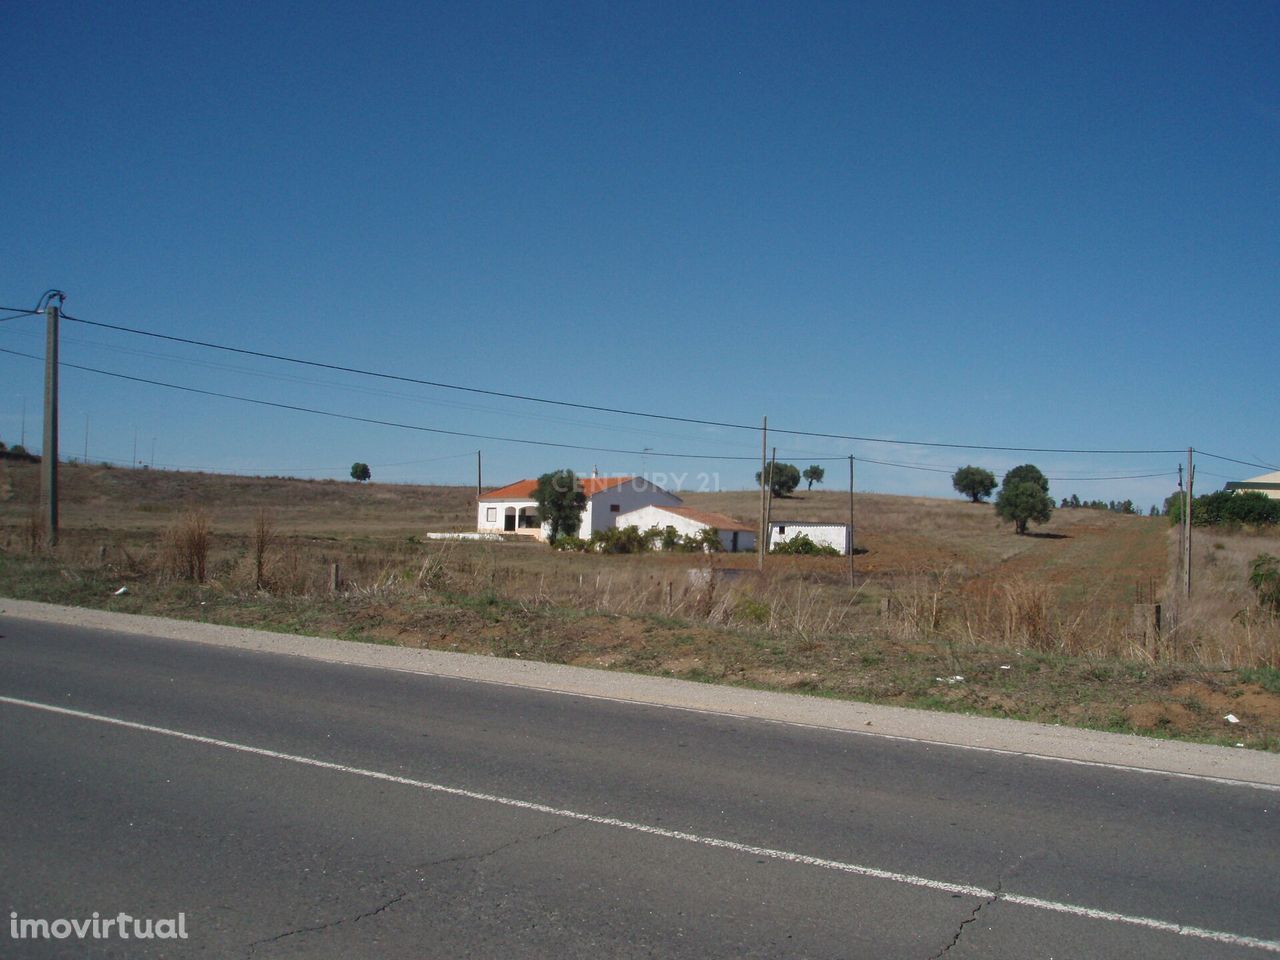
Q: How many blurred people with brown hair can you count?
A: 0